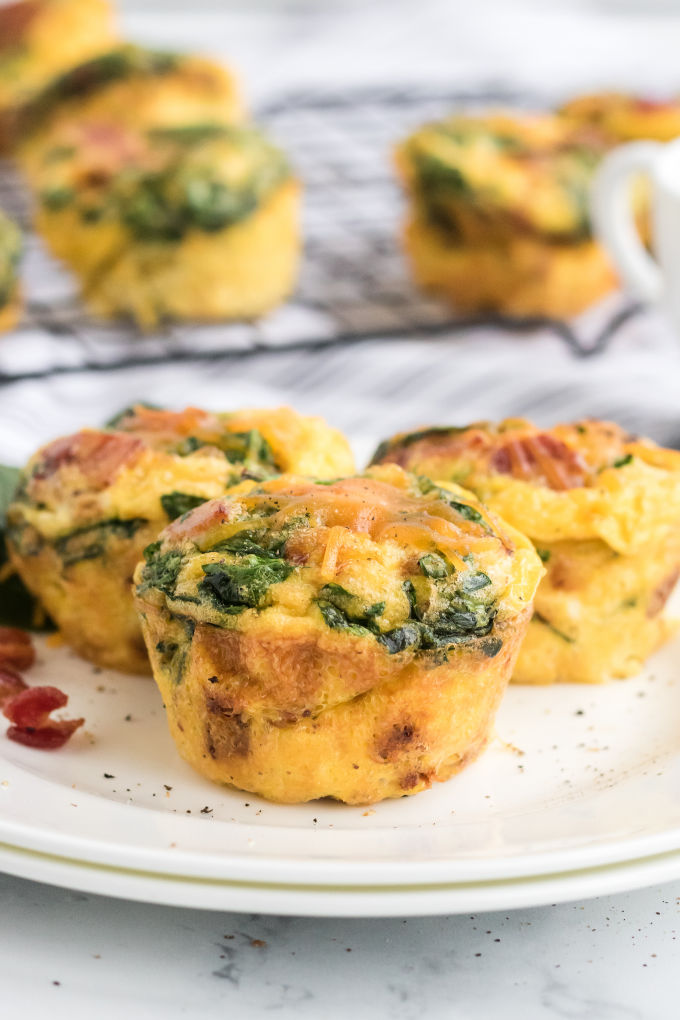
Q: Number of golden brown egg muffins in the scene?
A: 9